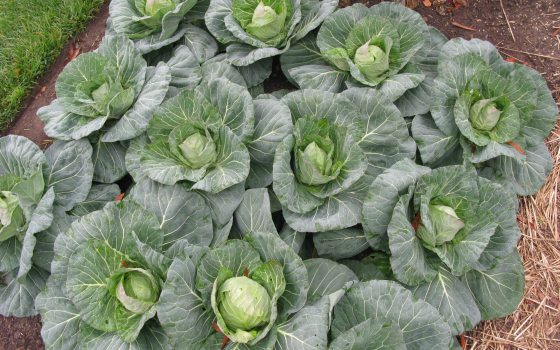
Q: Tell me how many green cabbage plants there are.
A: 11